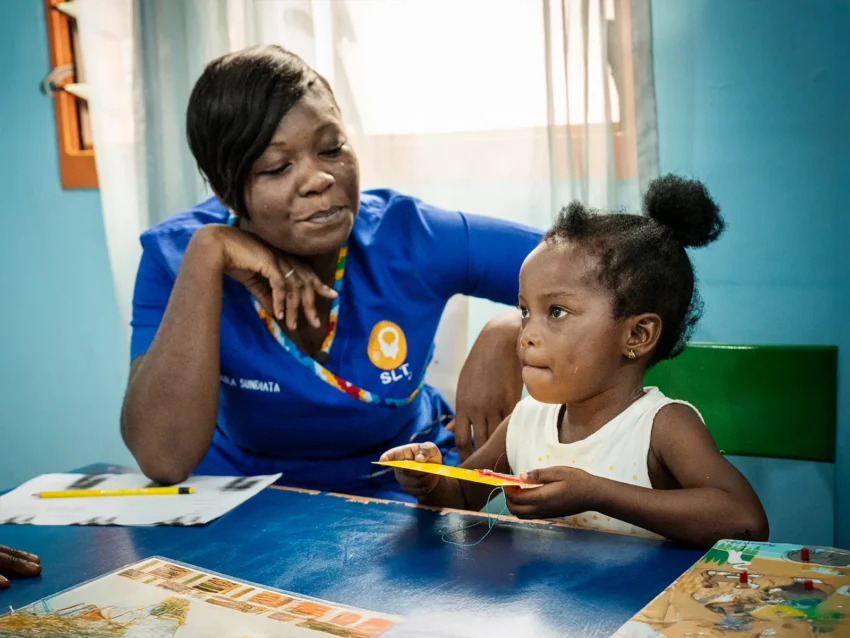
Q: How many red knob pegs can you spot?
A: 3